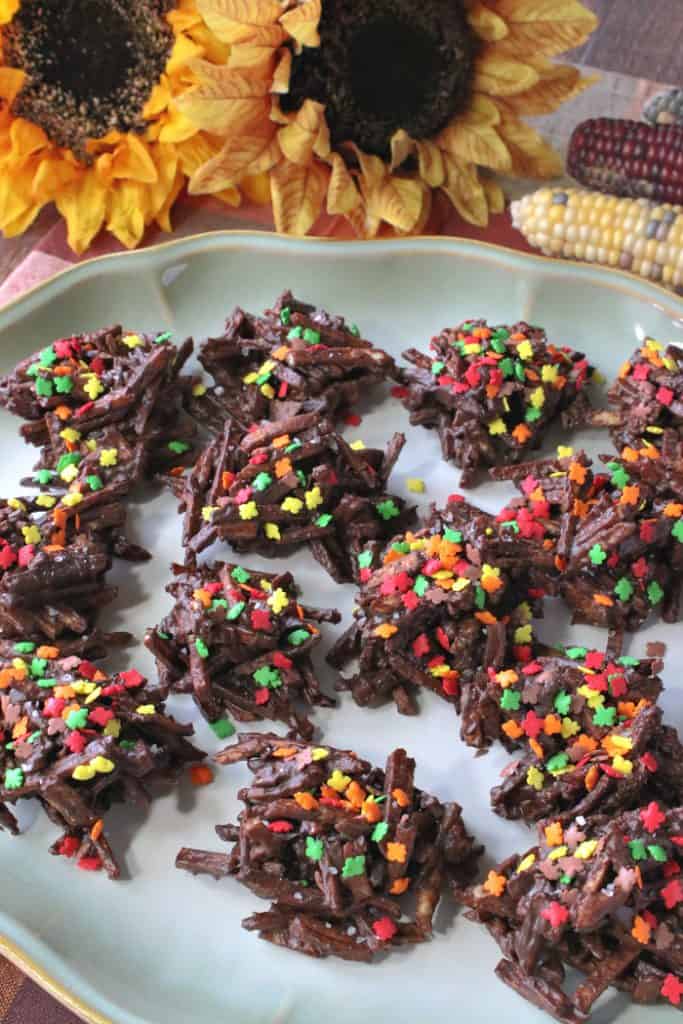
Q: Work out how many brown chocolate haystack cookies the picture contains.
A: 13